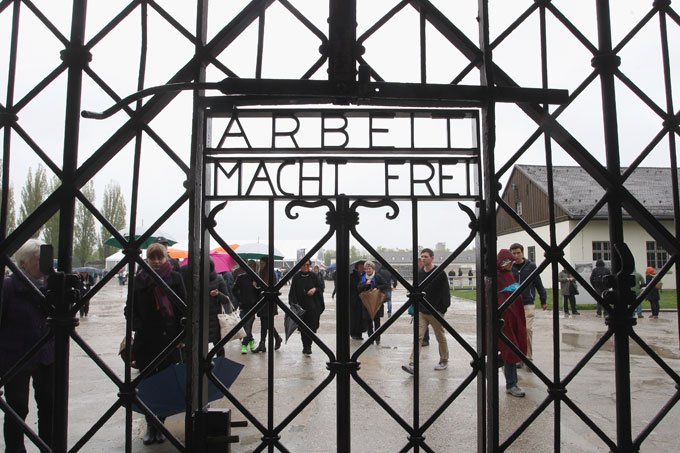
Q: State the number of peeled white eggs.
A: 0